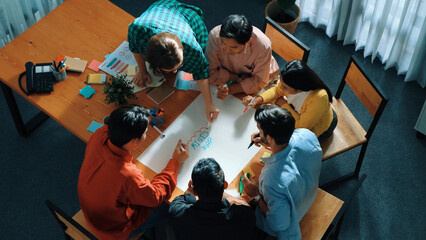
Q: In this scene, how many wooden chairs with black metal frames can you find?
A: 4